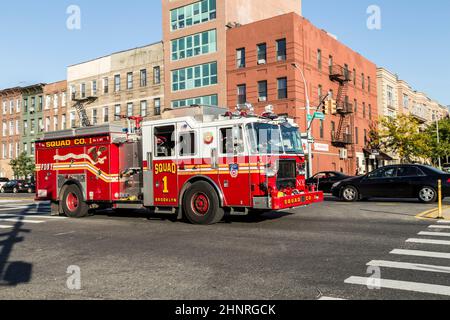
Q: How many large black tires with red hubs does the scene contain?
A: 2